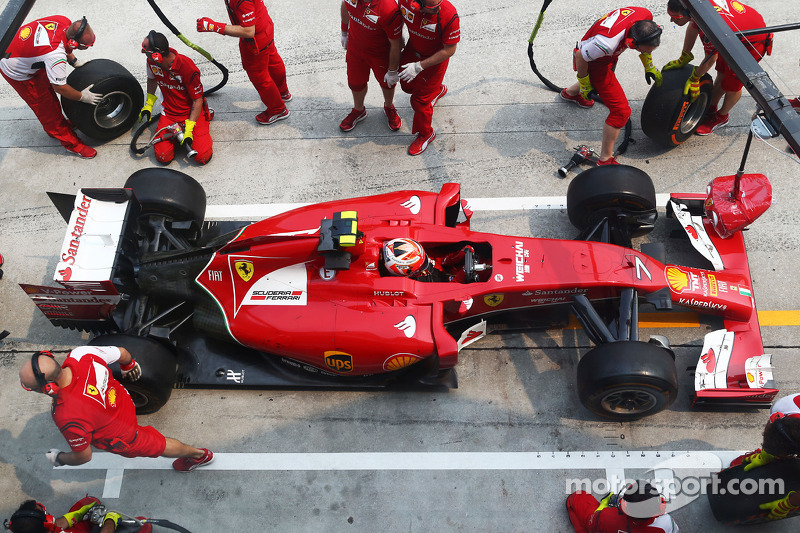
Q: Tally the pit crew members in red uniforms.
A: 11